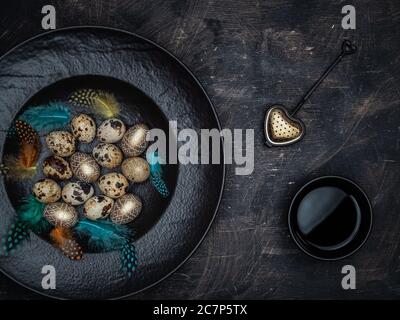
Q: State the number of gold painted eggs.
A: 4